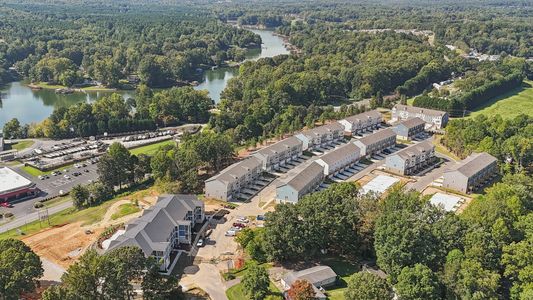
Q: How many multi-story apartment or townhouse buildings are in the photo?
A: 12